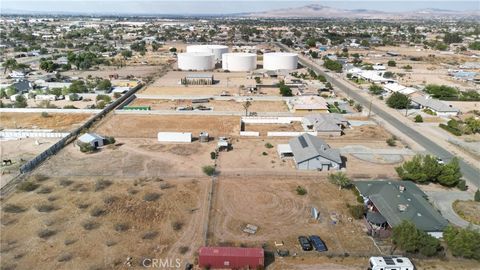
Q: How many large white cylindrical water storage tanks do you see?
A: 4